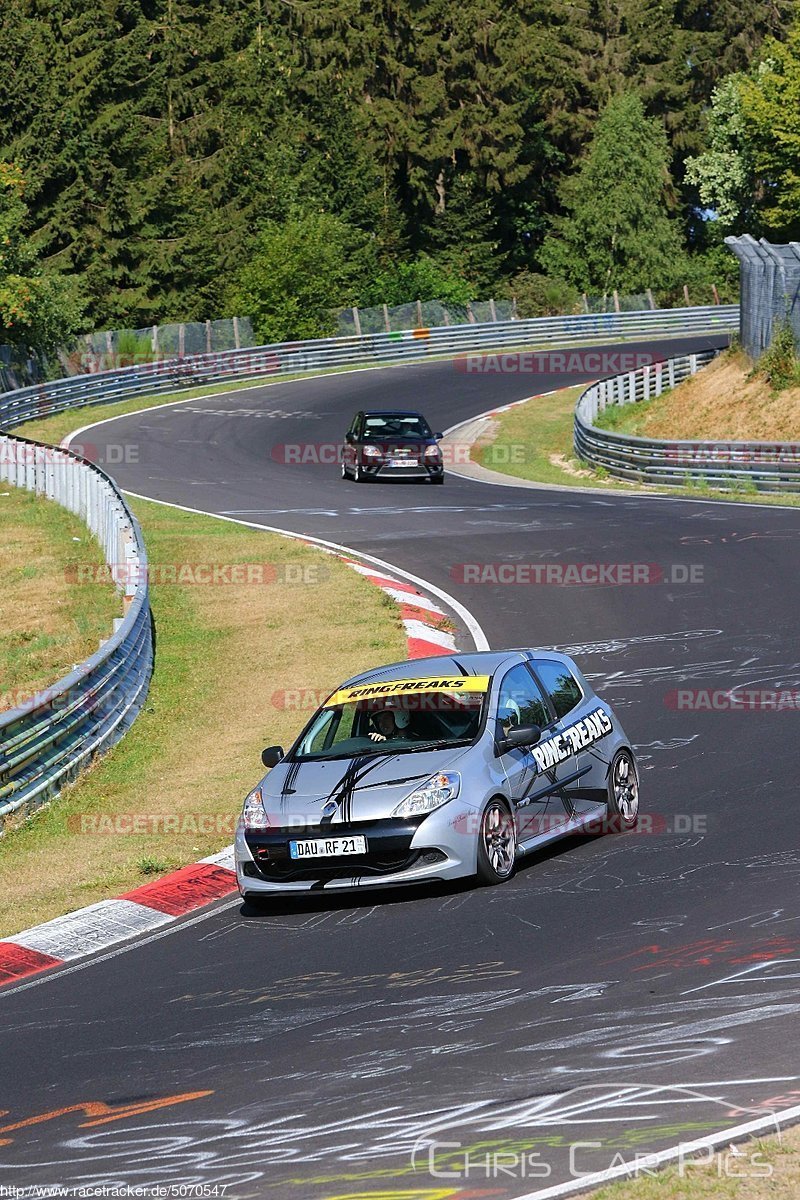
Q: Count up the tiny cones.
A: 0